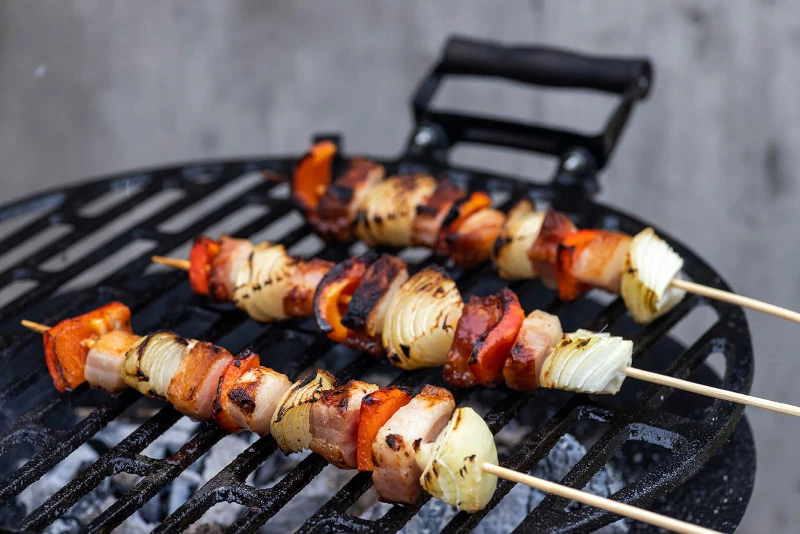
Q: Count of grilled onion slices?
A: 9